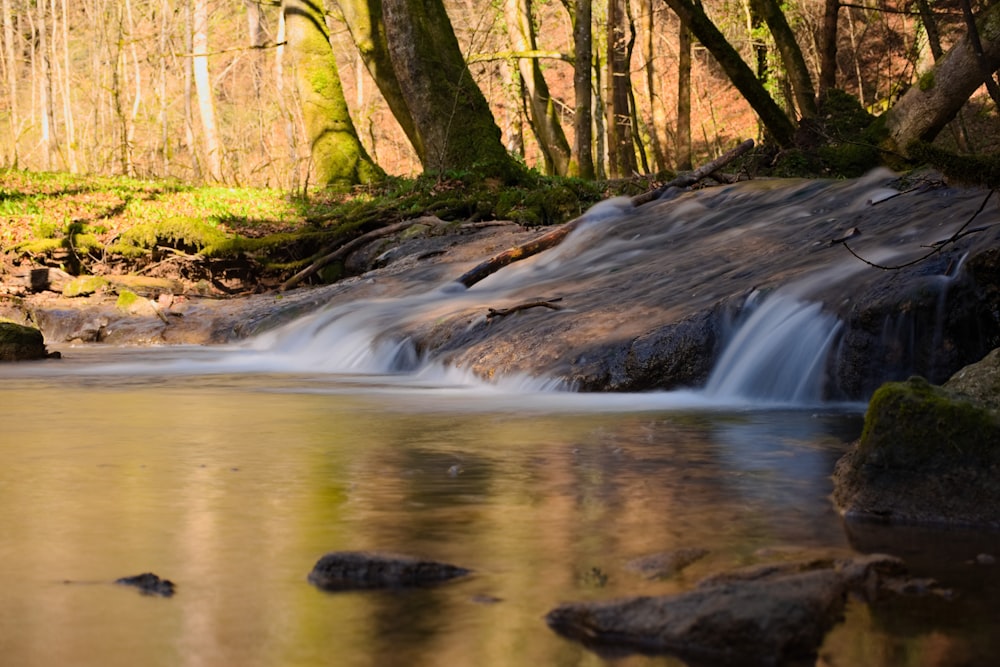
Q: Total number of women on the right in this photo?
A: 0